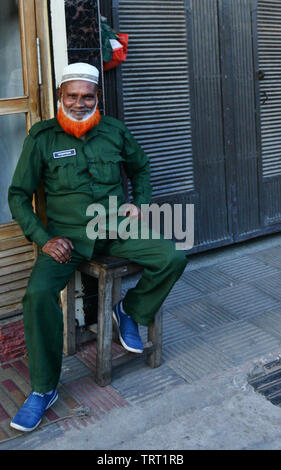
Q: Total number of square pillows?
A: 0